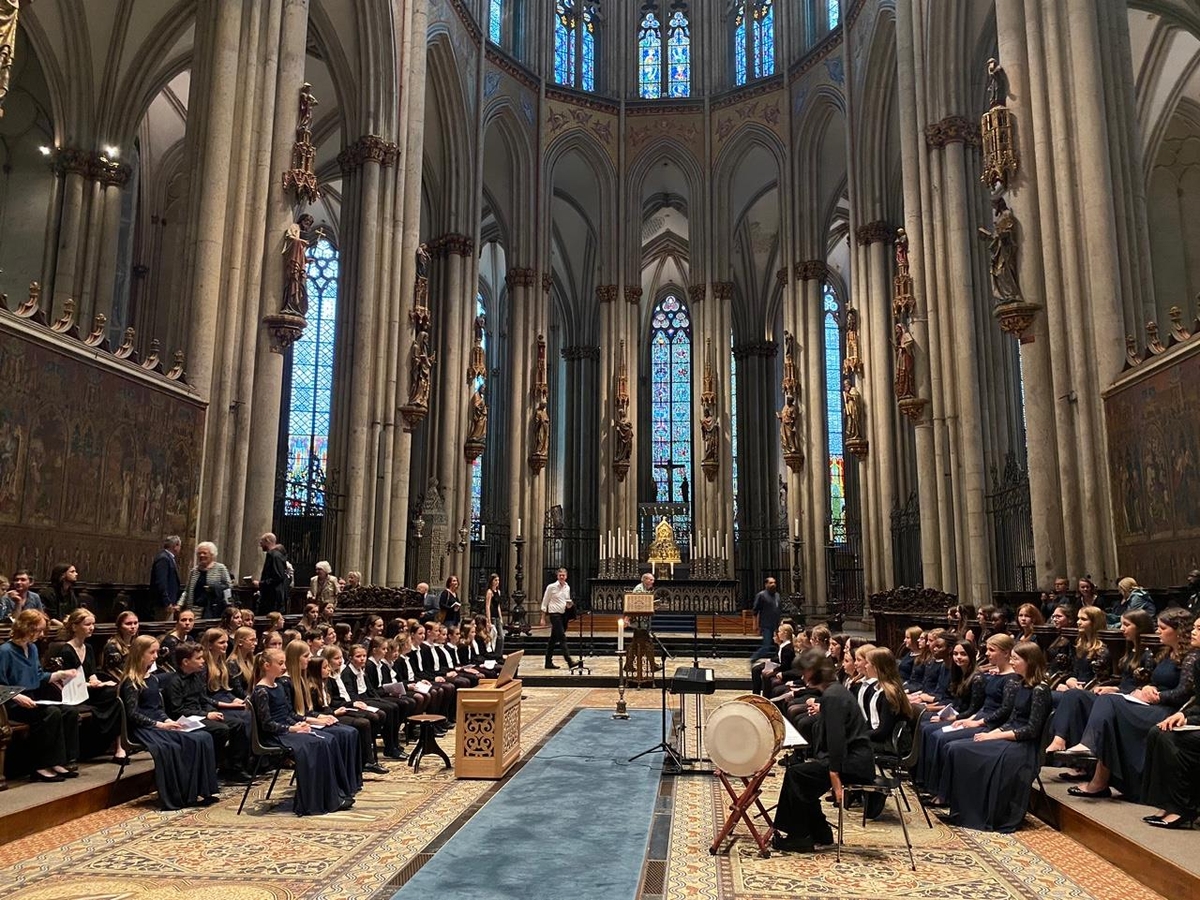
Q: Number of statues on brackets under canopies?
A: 10